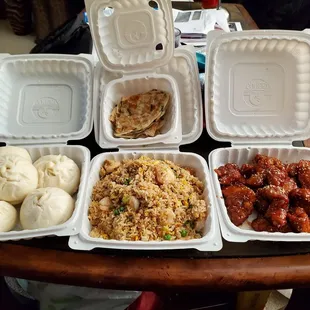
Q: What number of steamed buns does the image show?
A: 5